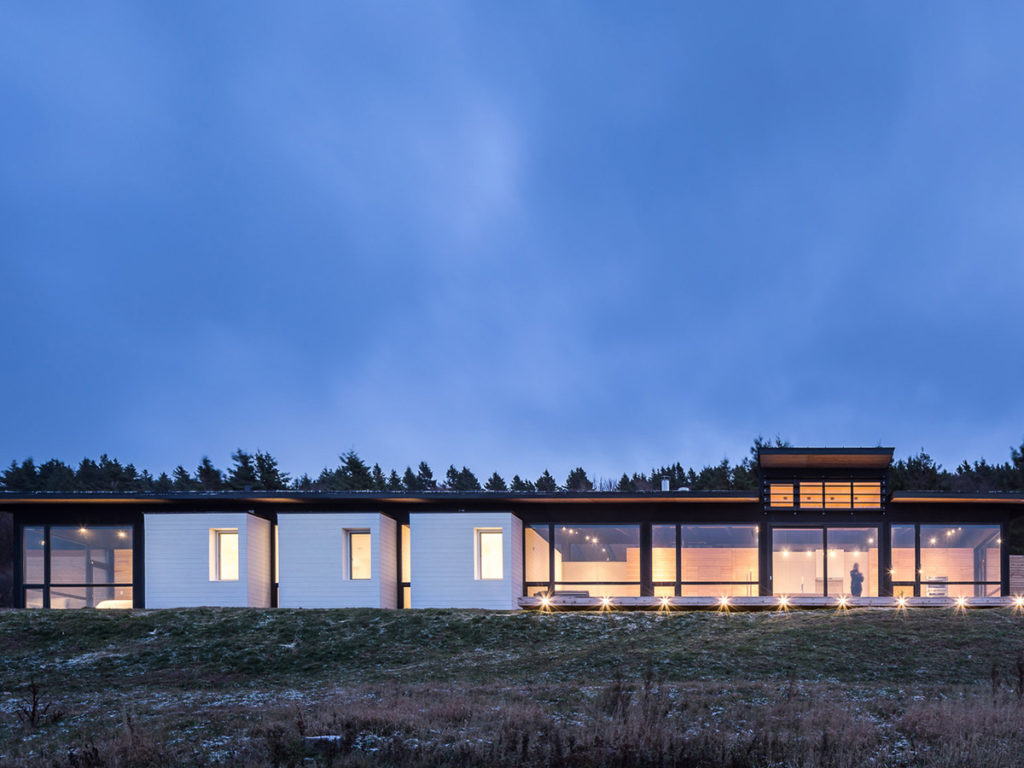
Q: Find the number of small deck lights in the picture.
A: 9